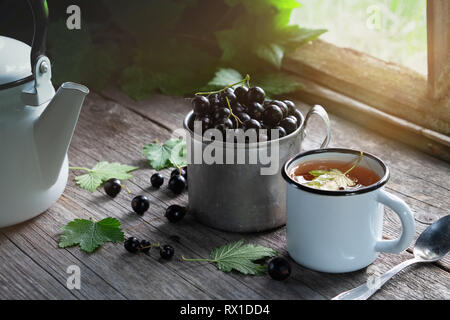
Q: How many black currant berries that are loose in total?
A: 10